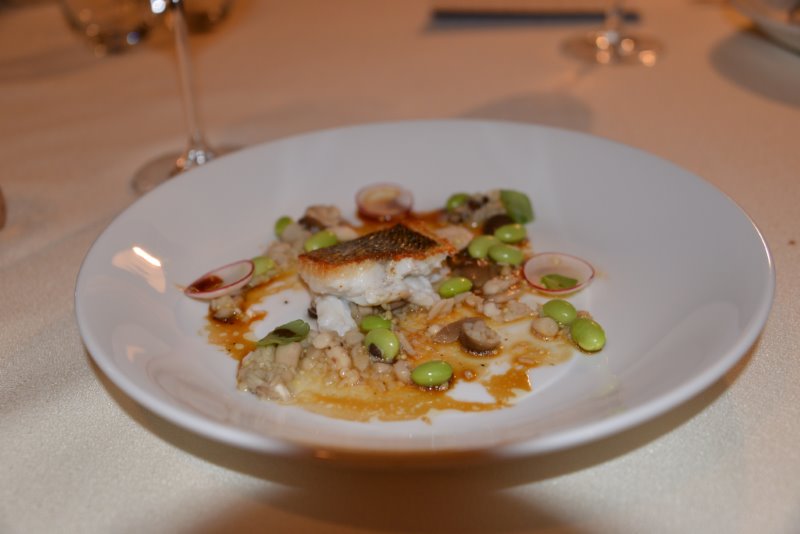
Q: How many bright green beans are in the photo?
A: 13